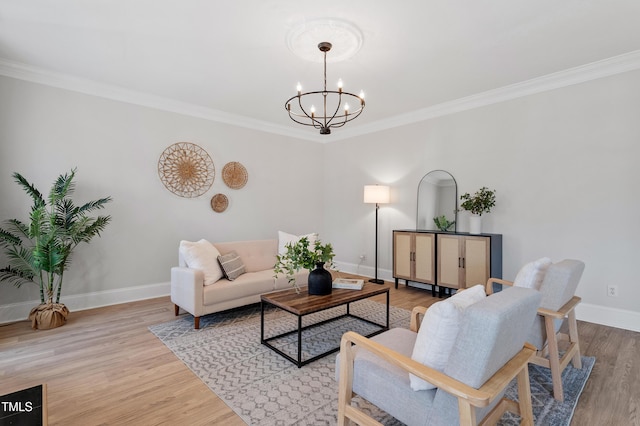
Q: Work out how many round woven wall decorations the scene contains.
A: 3